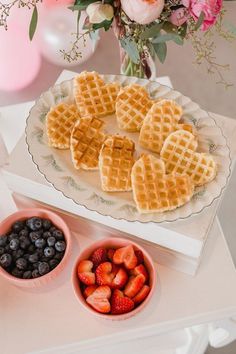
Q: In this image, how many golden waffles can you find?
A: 8